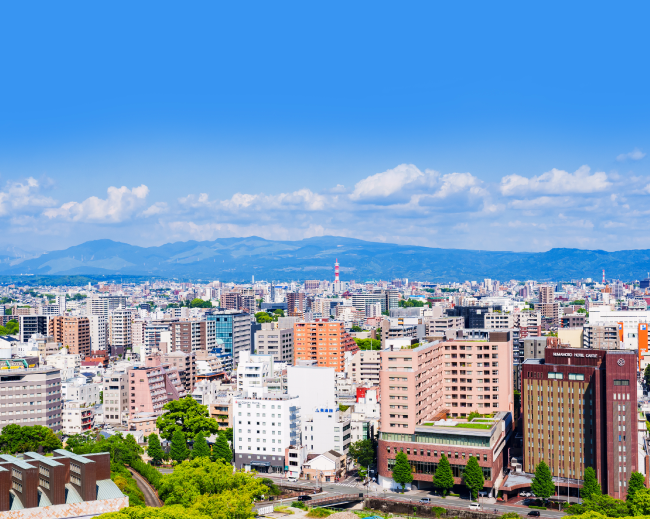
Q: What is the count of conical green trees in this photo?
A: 10